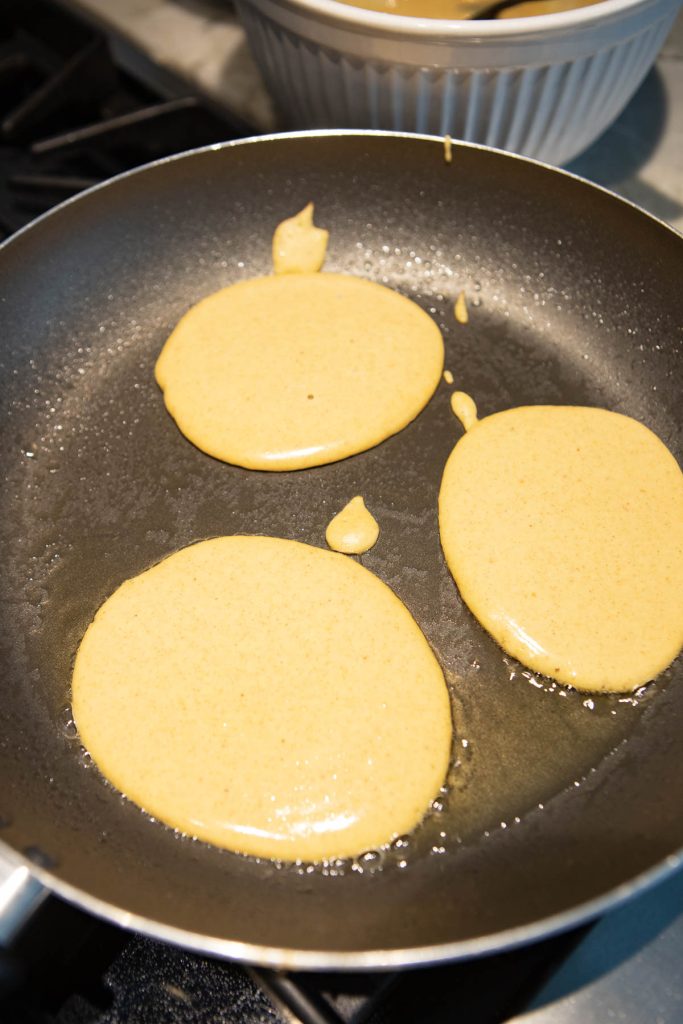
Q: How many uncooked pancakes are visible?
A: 3